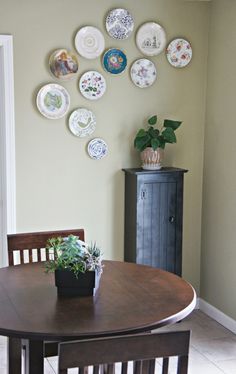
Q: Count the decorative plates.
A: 11